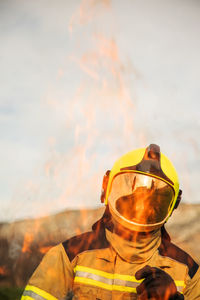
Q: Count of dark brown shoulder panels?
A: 2